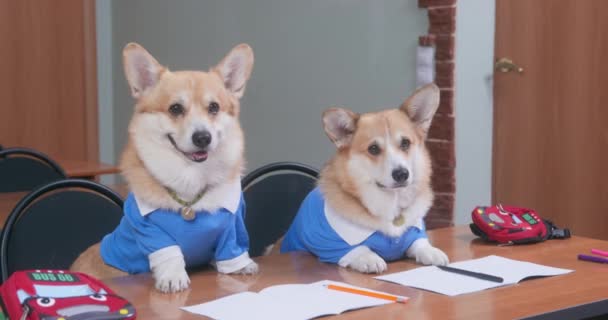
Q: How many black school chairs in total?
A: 3